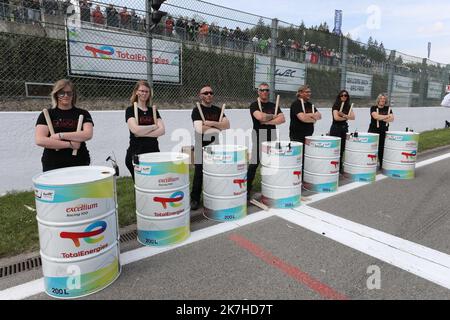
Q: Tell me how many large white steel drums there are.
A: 7